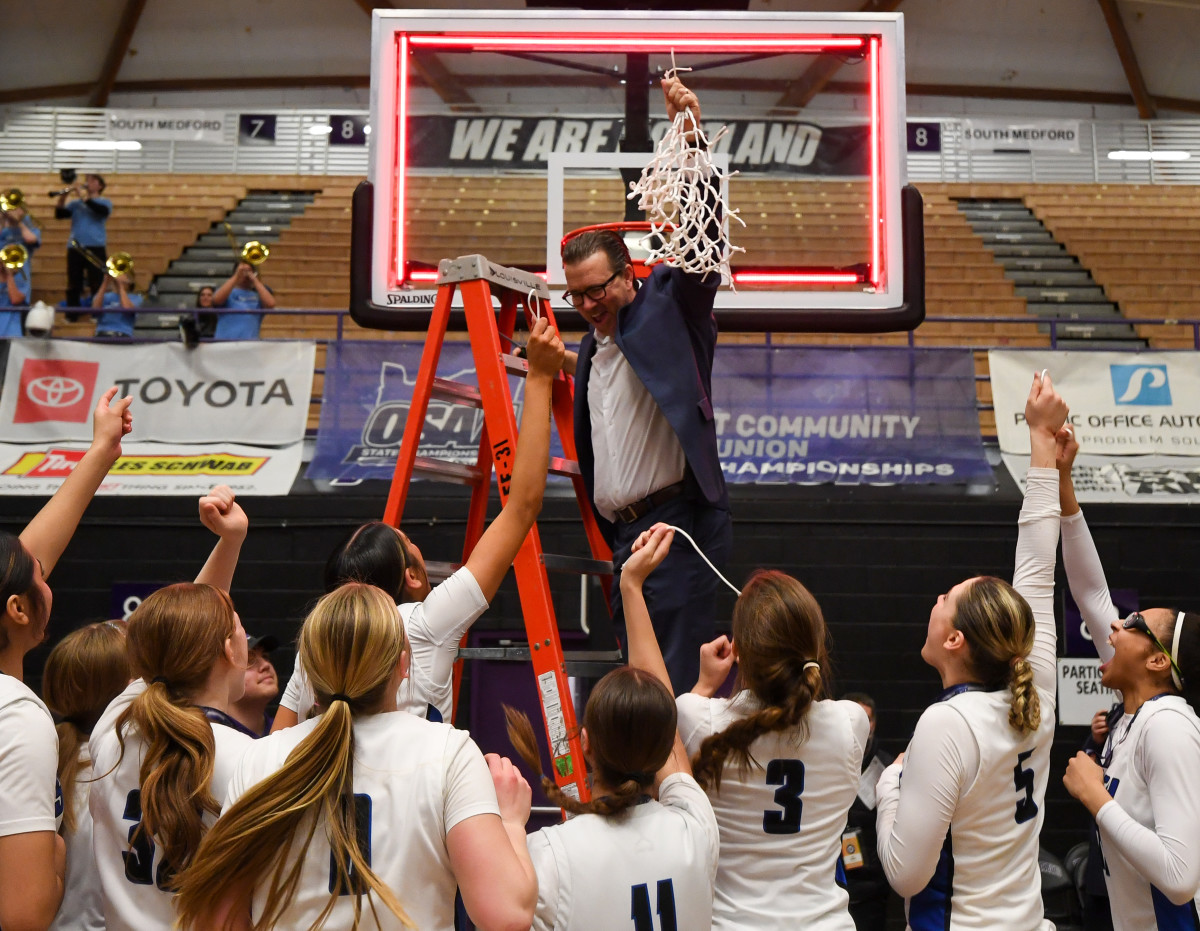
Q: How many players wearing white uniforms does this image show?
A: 9